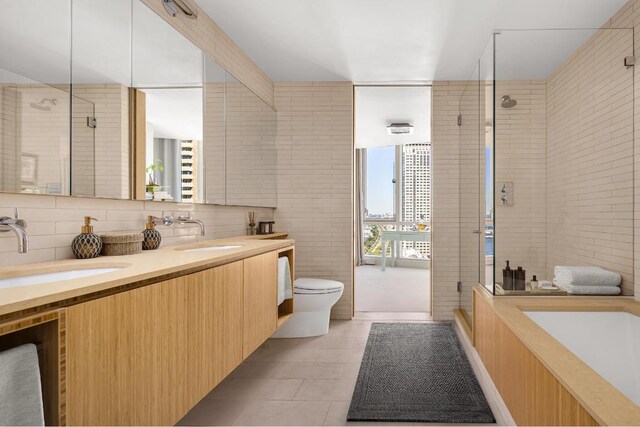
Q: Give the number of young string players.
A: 0